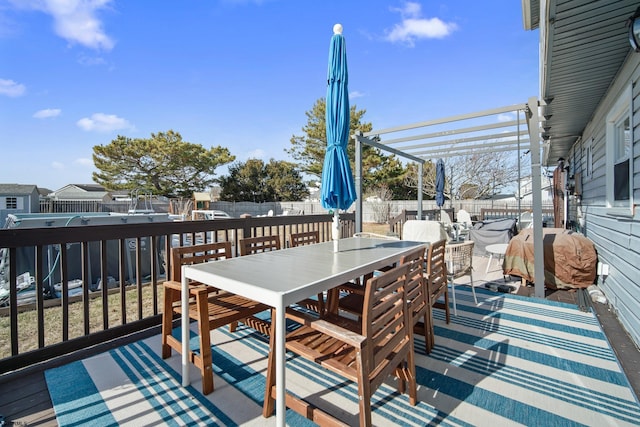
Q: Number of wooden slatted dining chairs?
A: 6